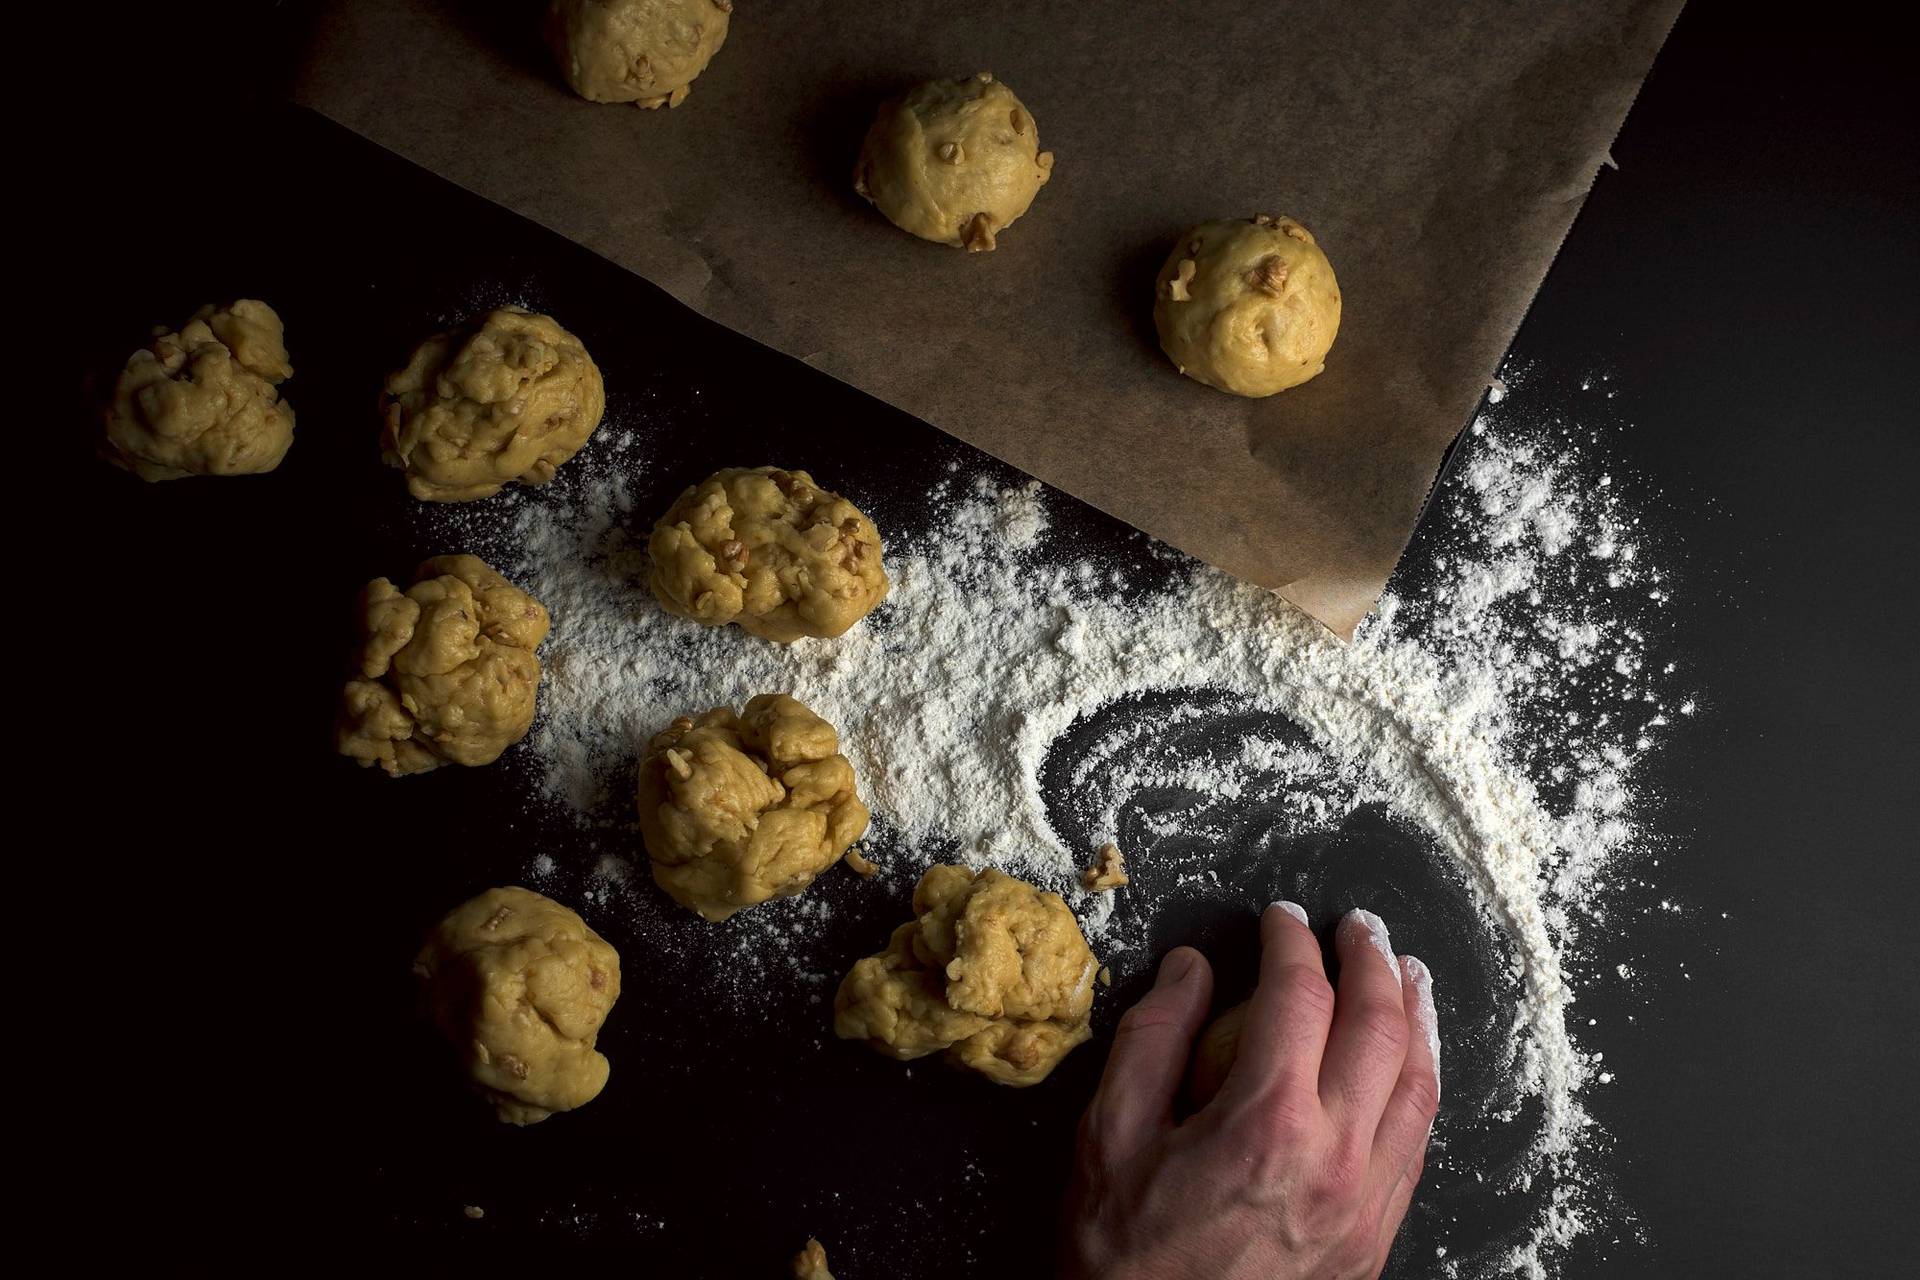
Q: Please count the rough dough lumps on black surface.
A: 7